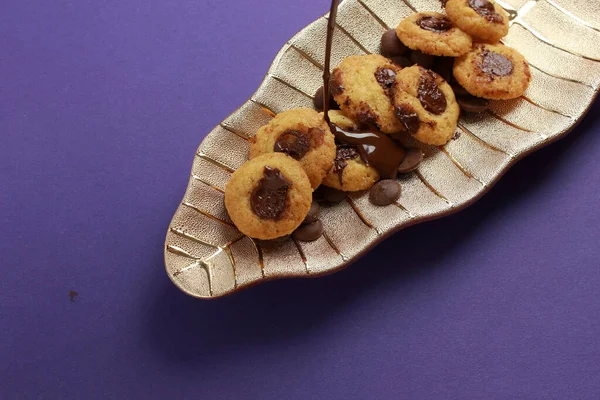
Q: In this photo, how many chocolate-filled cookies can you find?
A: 8